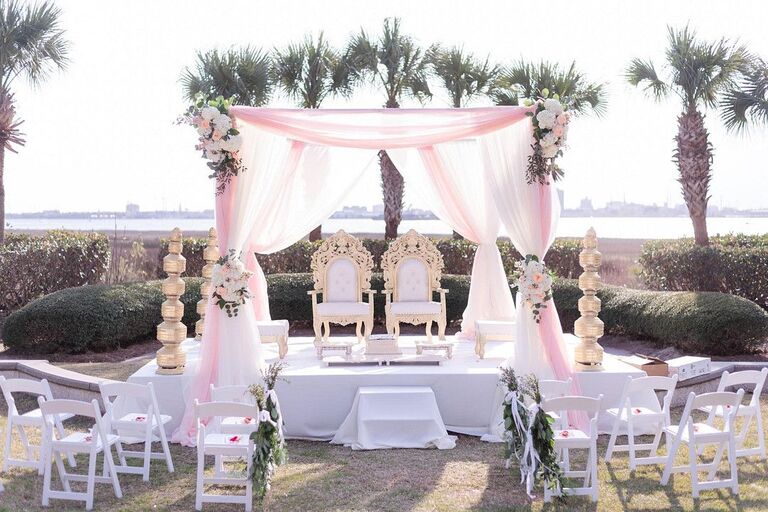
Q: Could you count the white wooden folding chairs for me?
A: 10